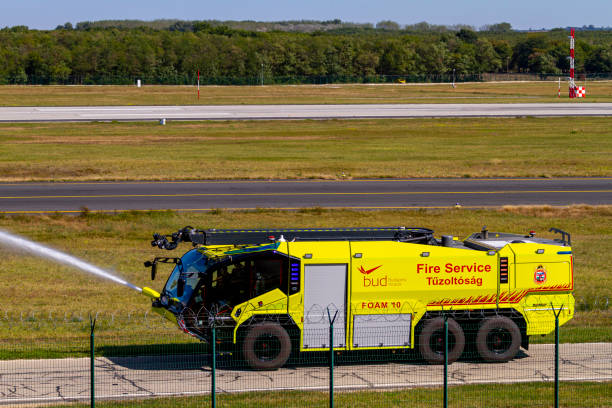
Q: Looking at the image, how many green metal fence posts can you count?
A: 5